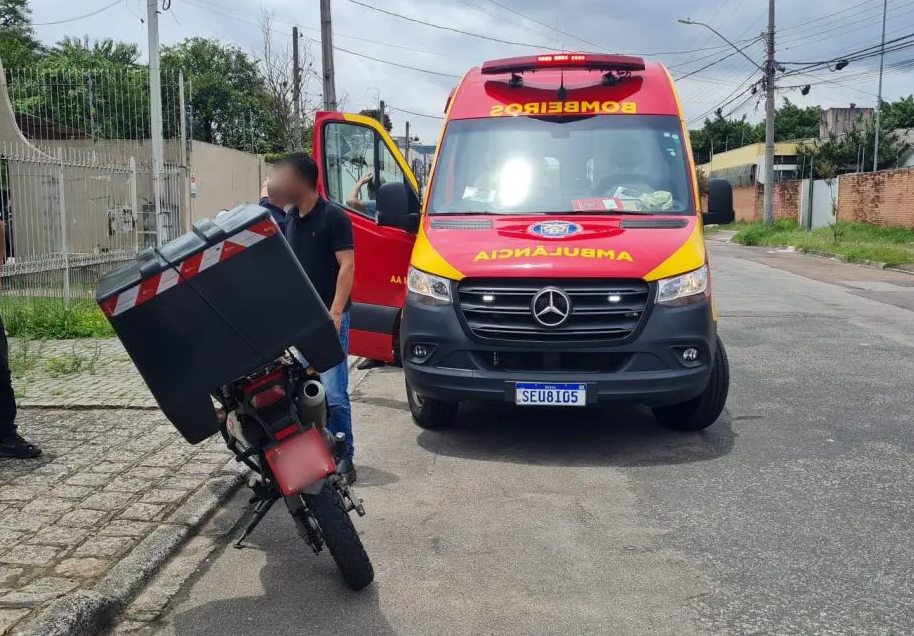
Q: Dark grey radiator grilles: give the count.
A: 1